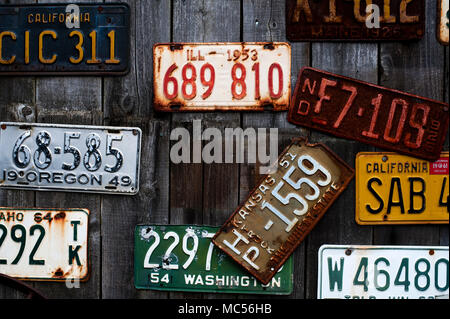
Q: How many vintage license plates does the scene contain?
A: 11